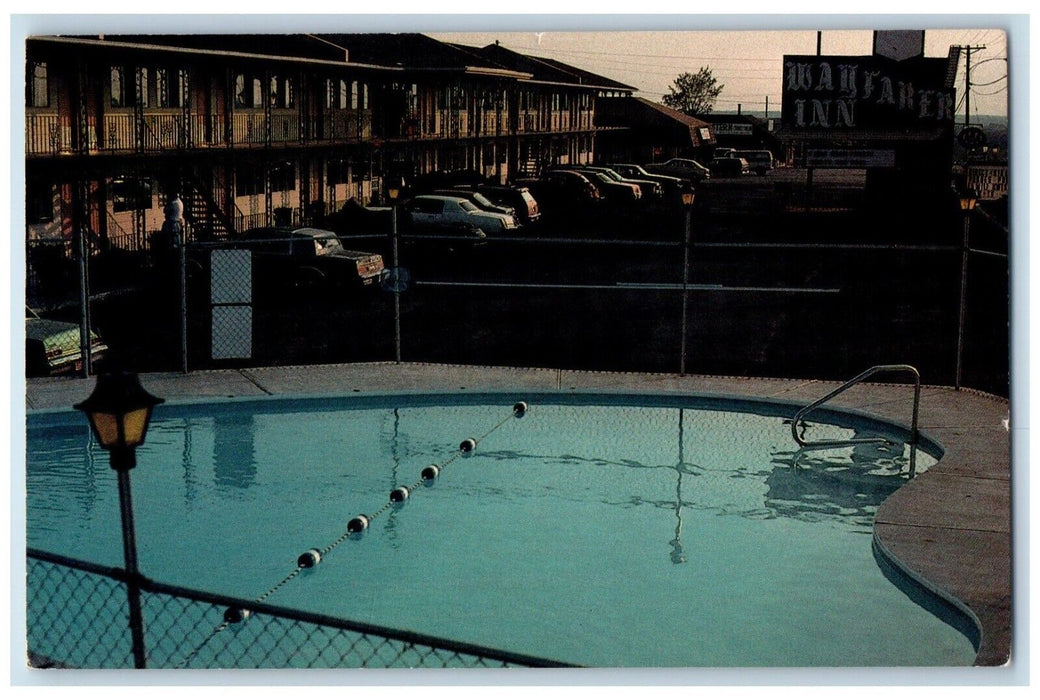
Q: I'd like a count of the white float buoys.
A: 7